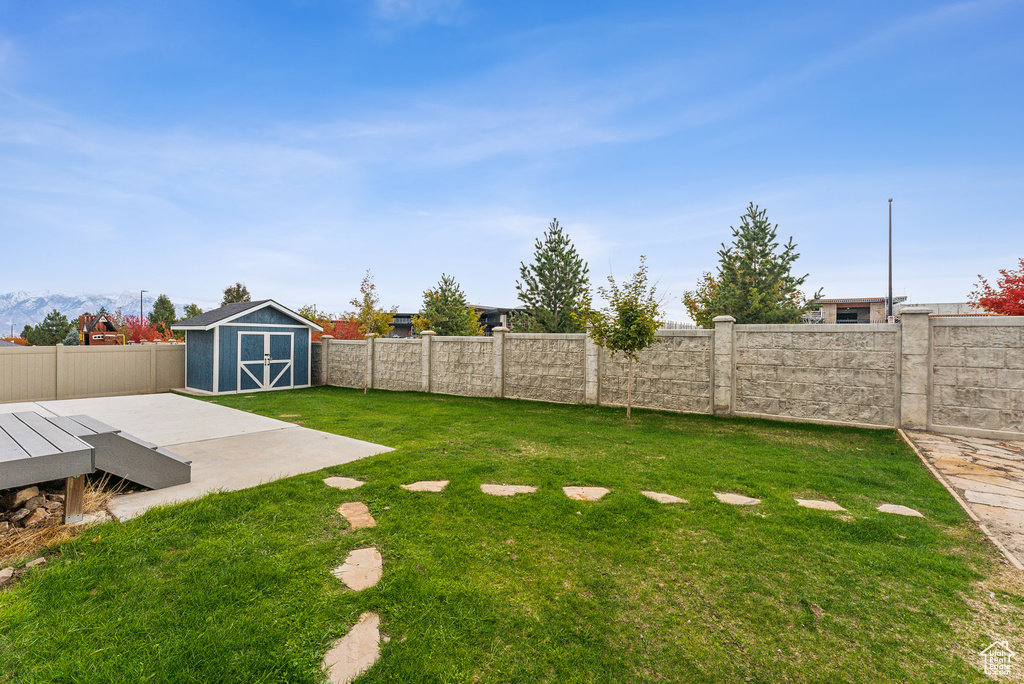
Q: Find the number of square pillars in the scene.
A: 7